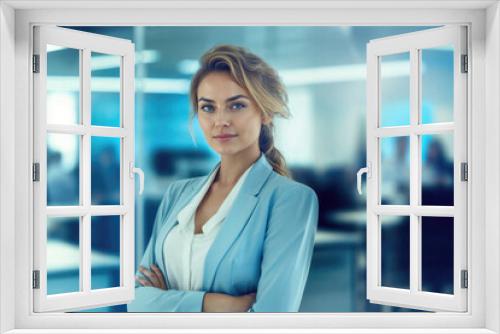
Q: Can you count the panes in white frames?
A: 12